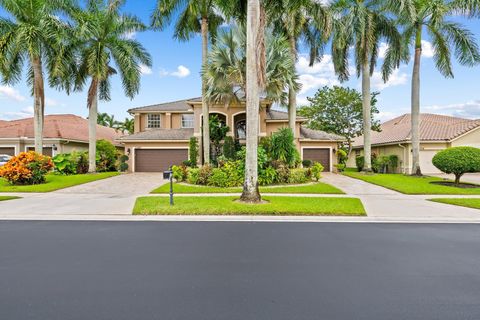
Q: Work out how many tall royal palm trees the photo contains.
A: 7